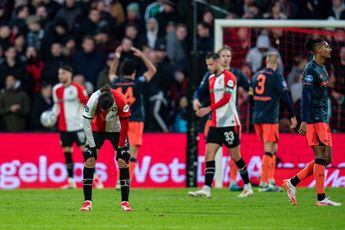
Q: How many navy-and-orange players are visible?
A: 4